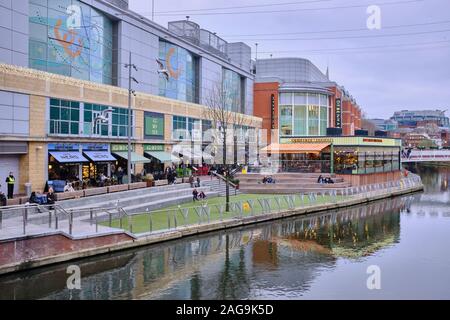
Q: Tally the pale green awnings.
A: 2